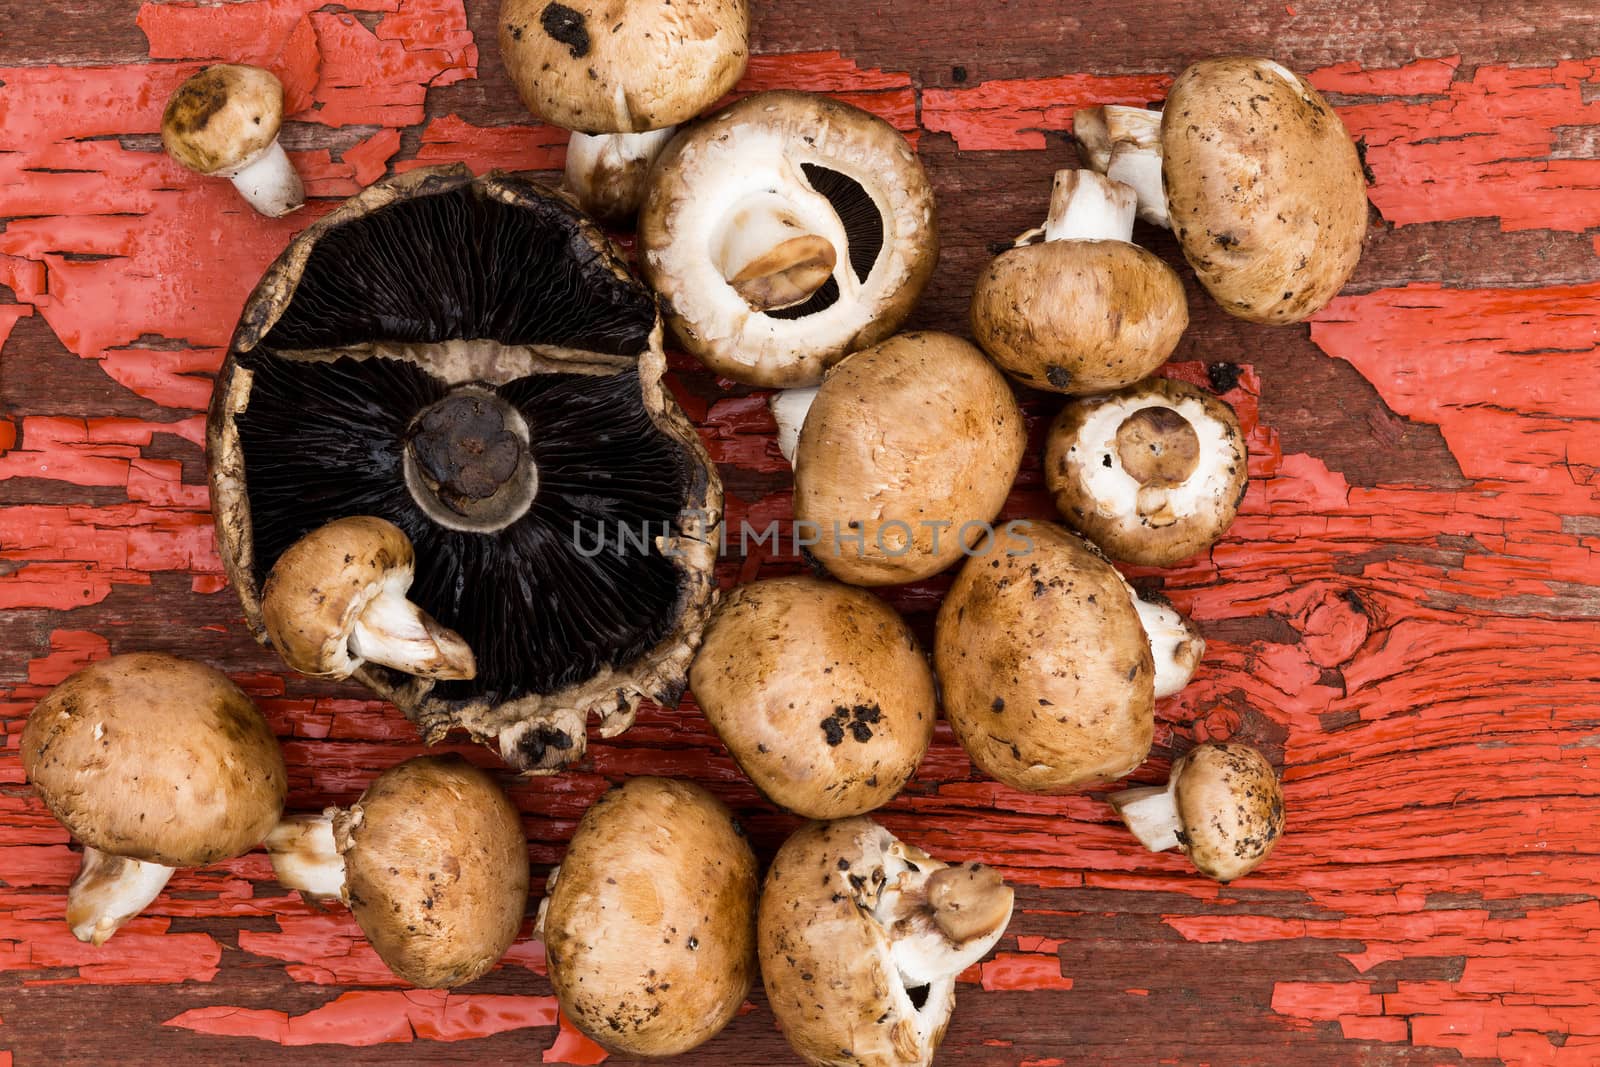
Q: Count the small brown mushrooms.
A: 15